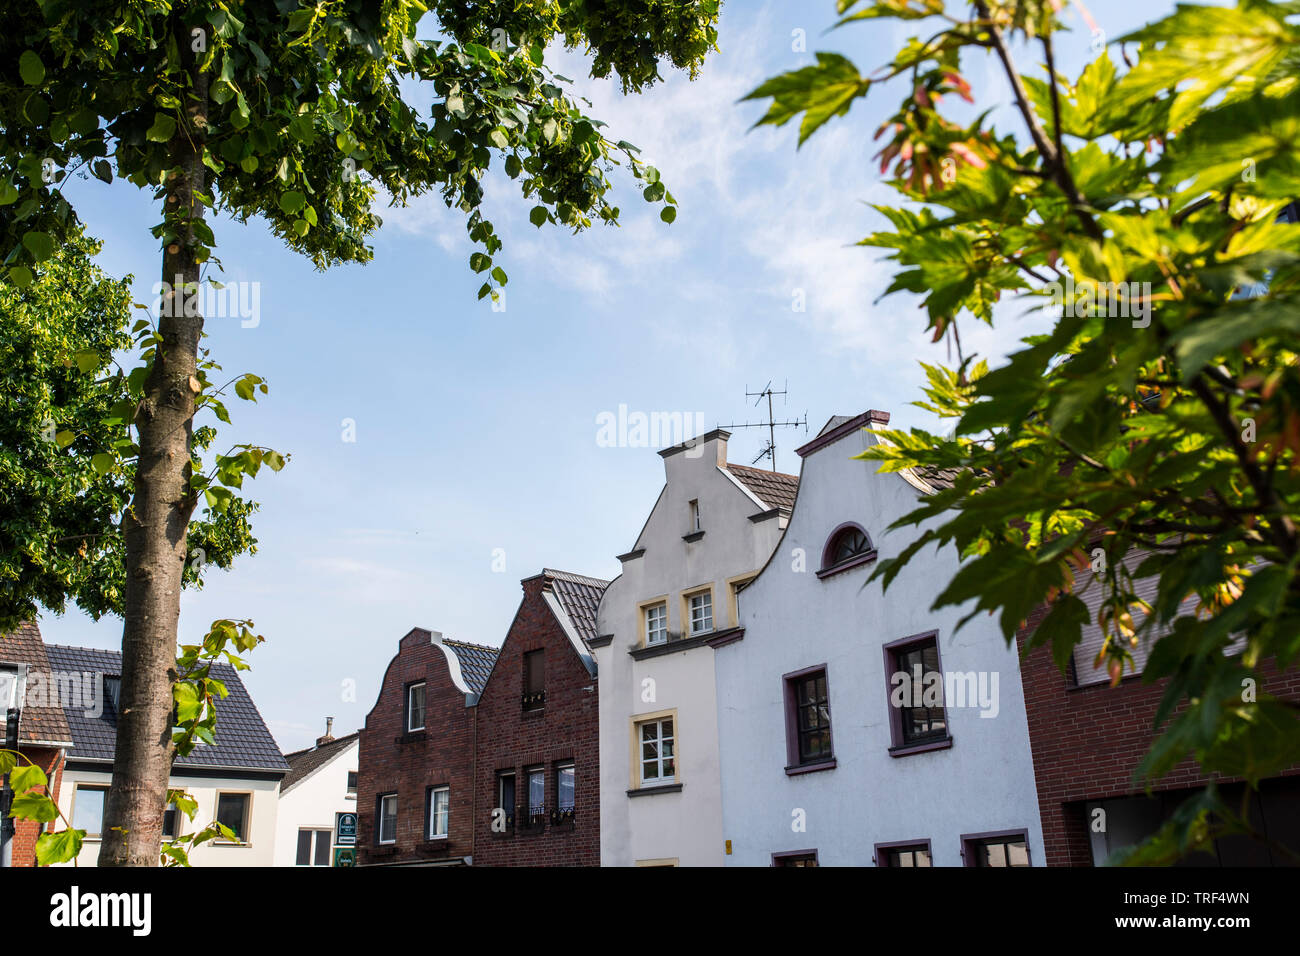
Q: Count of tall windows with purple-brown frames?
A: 2